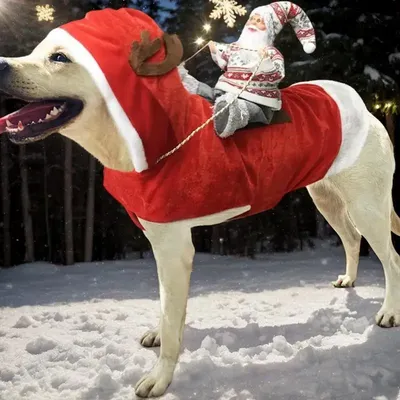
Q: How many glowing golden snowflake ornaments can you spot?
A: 2